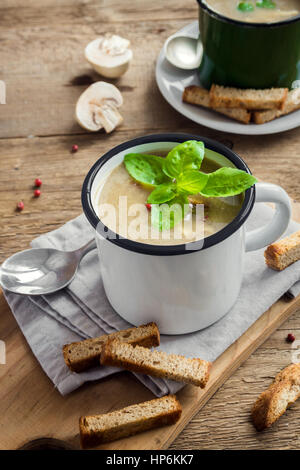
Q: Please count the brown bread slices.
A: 8